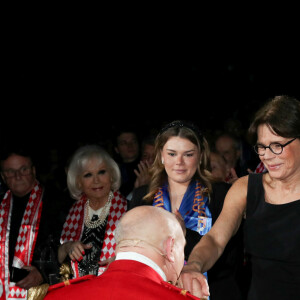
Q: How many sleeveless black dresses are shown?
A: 1